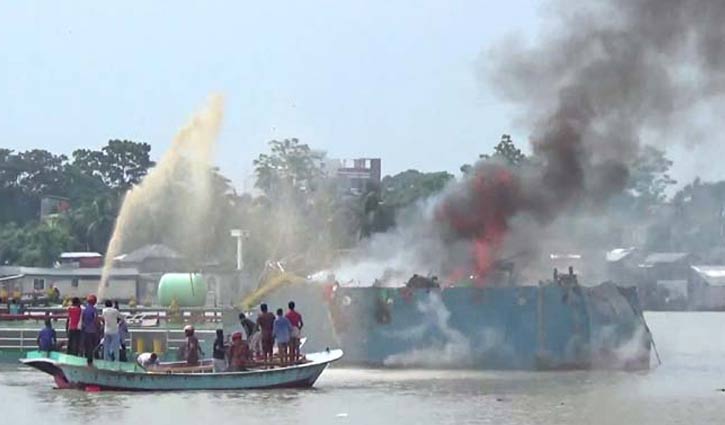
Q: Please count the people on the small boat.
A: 13